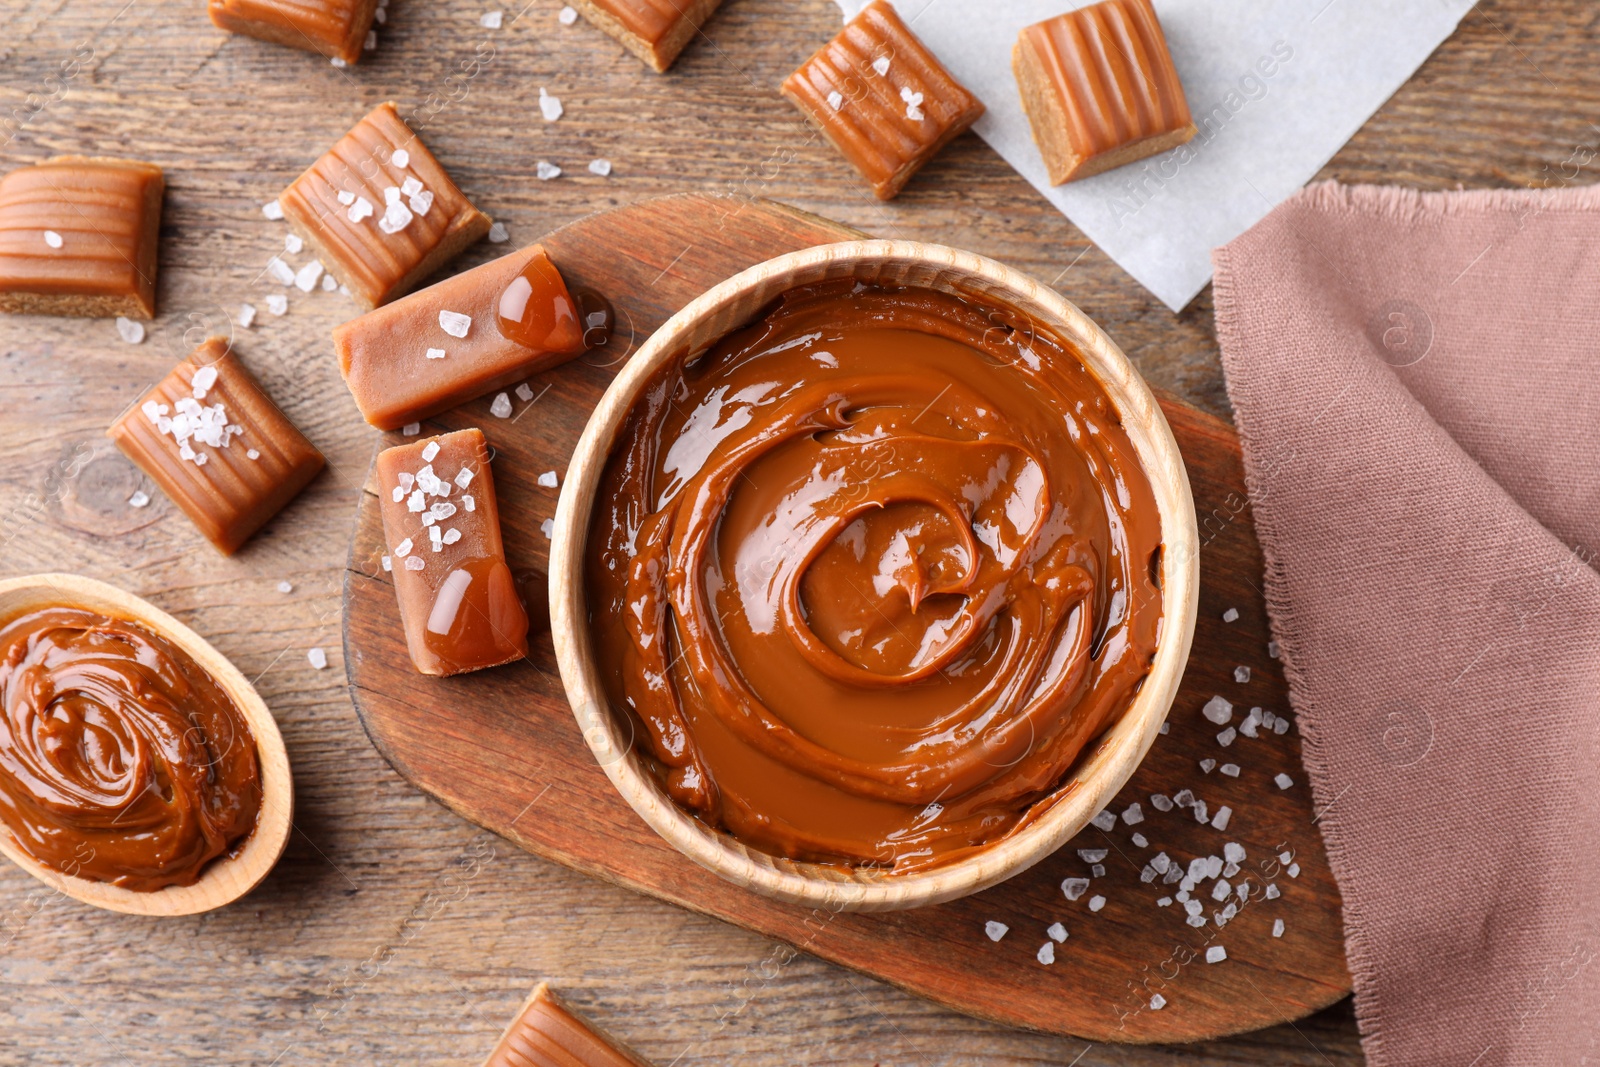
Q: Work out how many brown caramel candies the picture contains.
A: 10